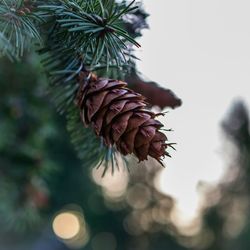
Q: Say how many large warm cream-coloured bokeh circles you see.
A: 1